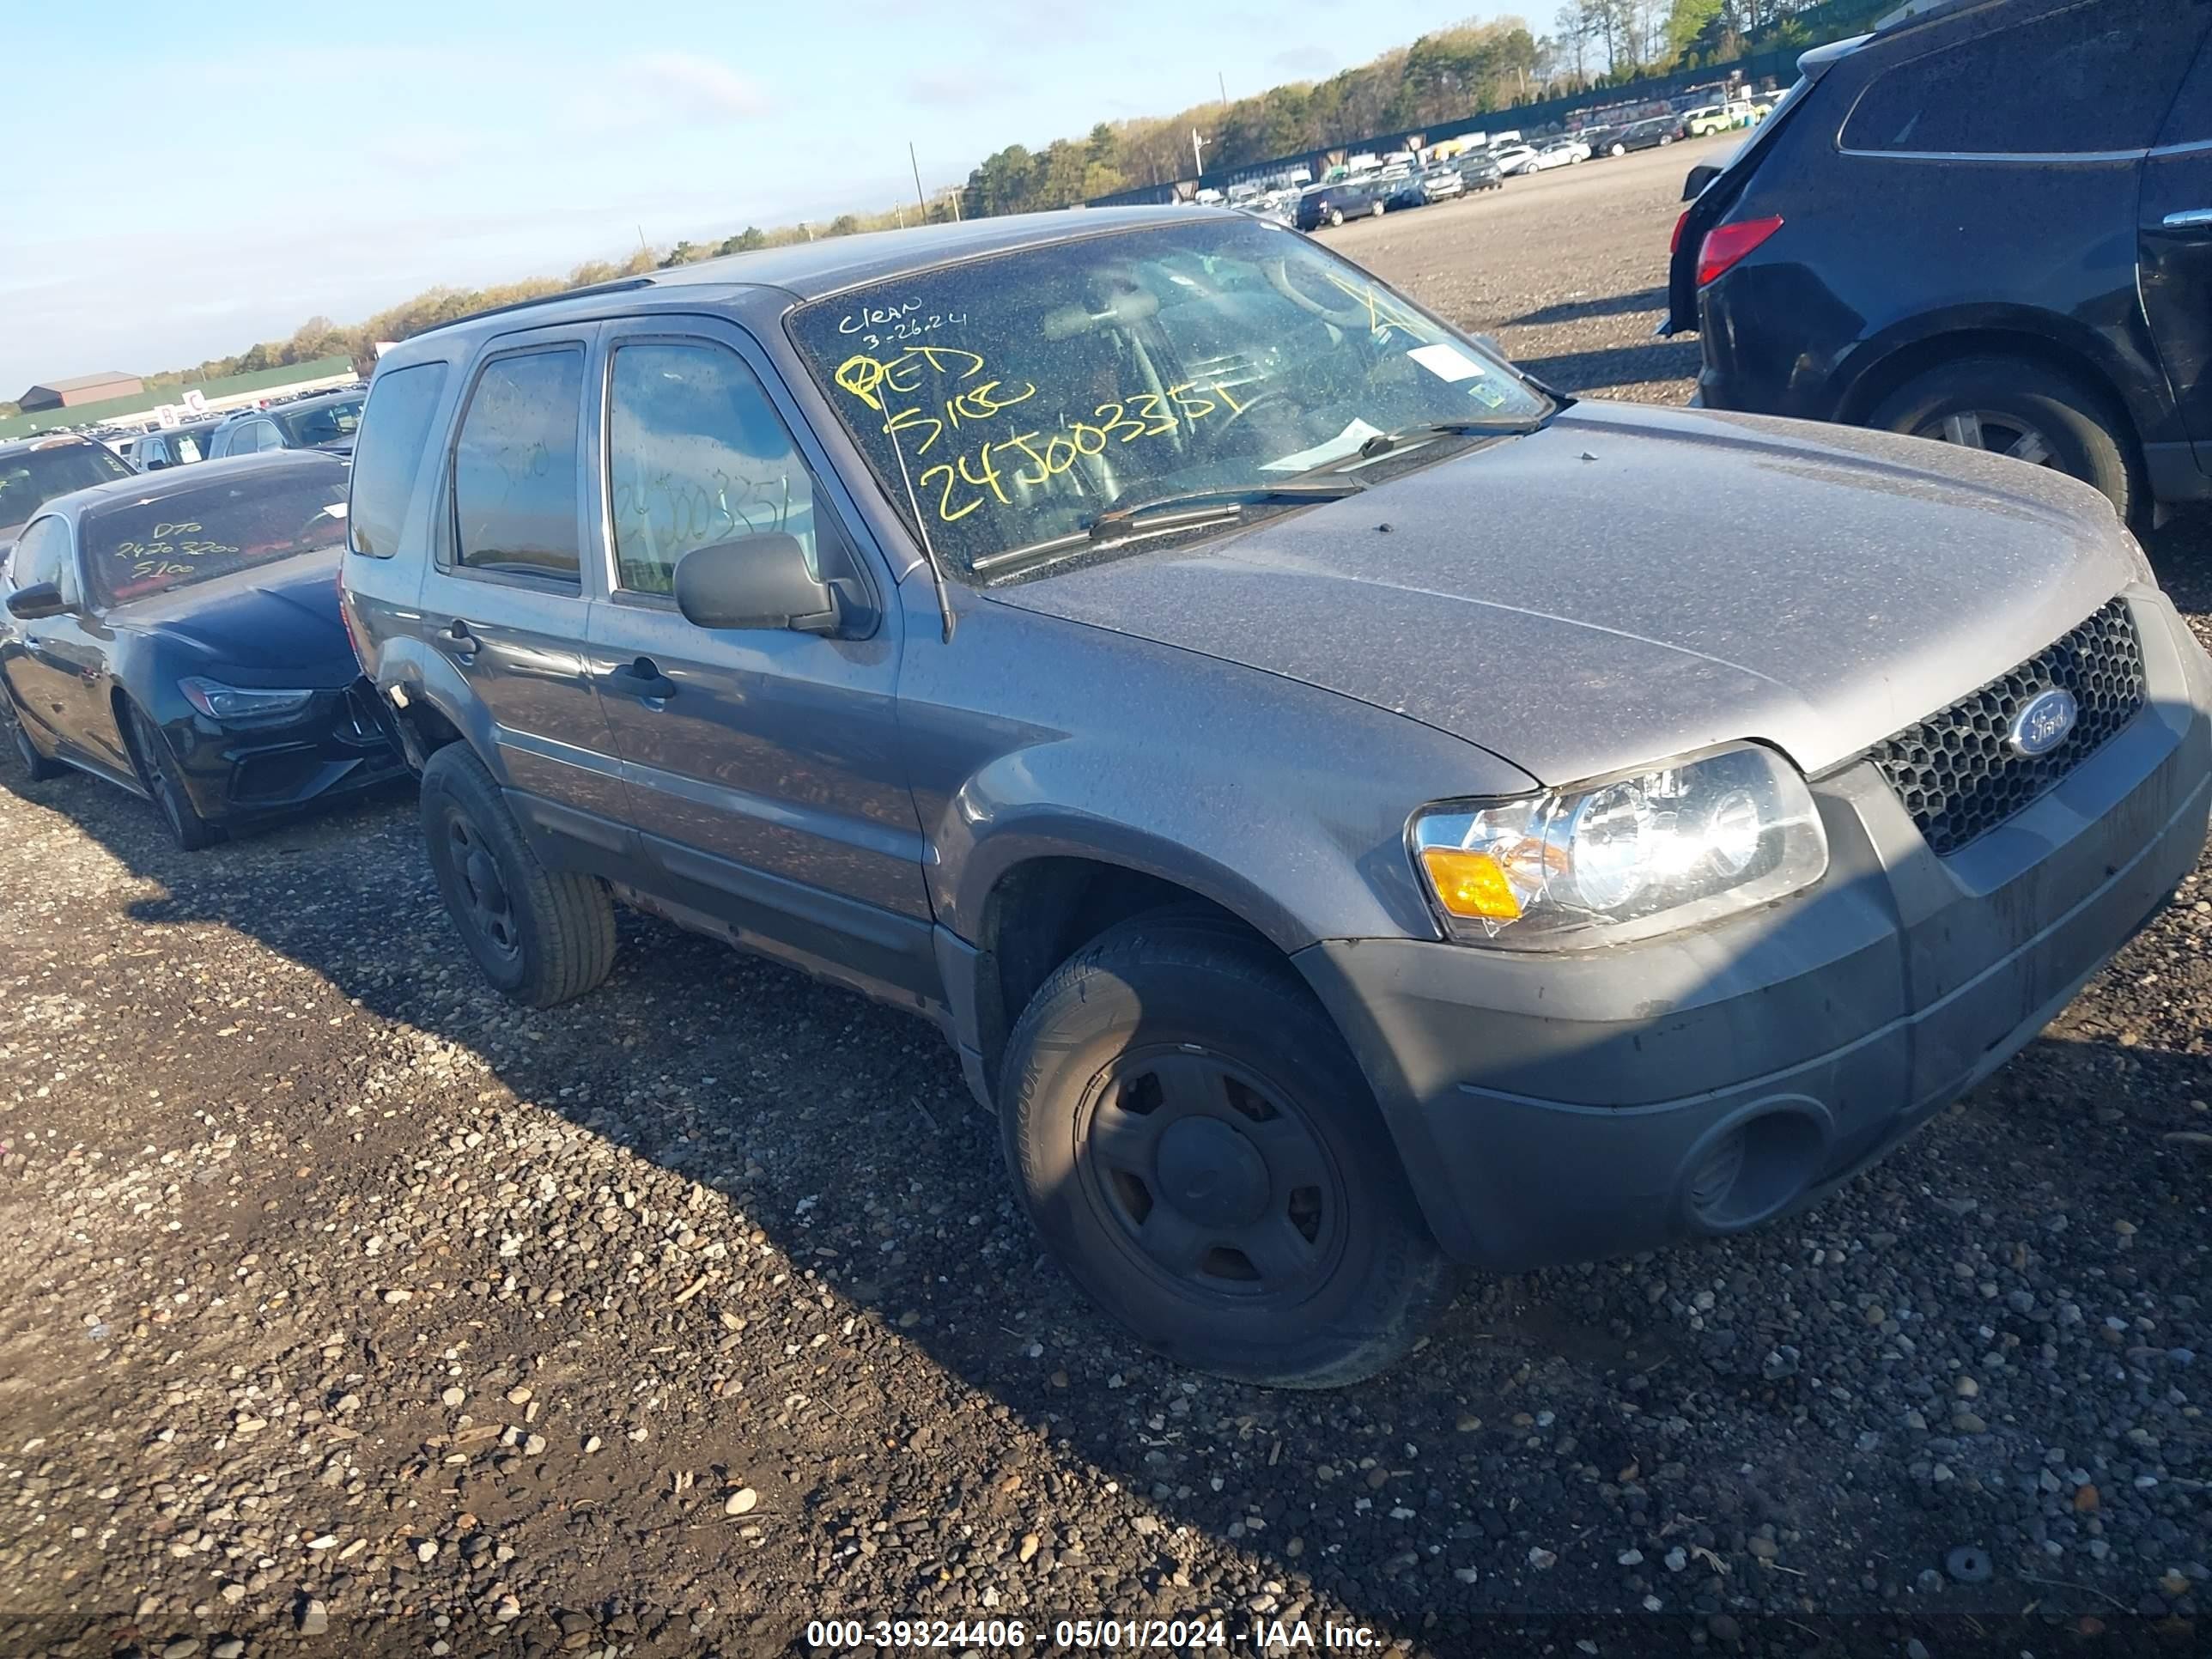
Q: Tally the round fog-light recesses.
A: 1